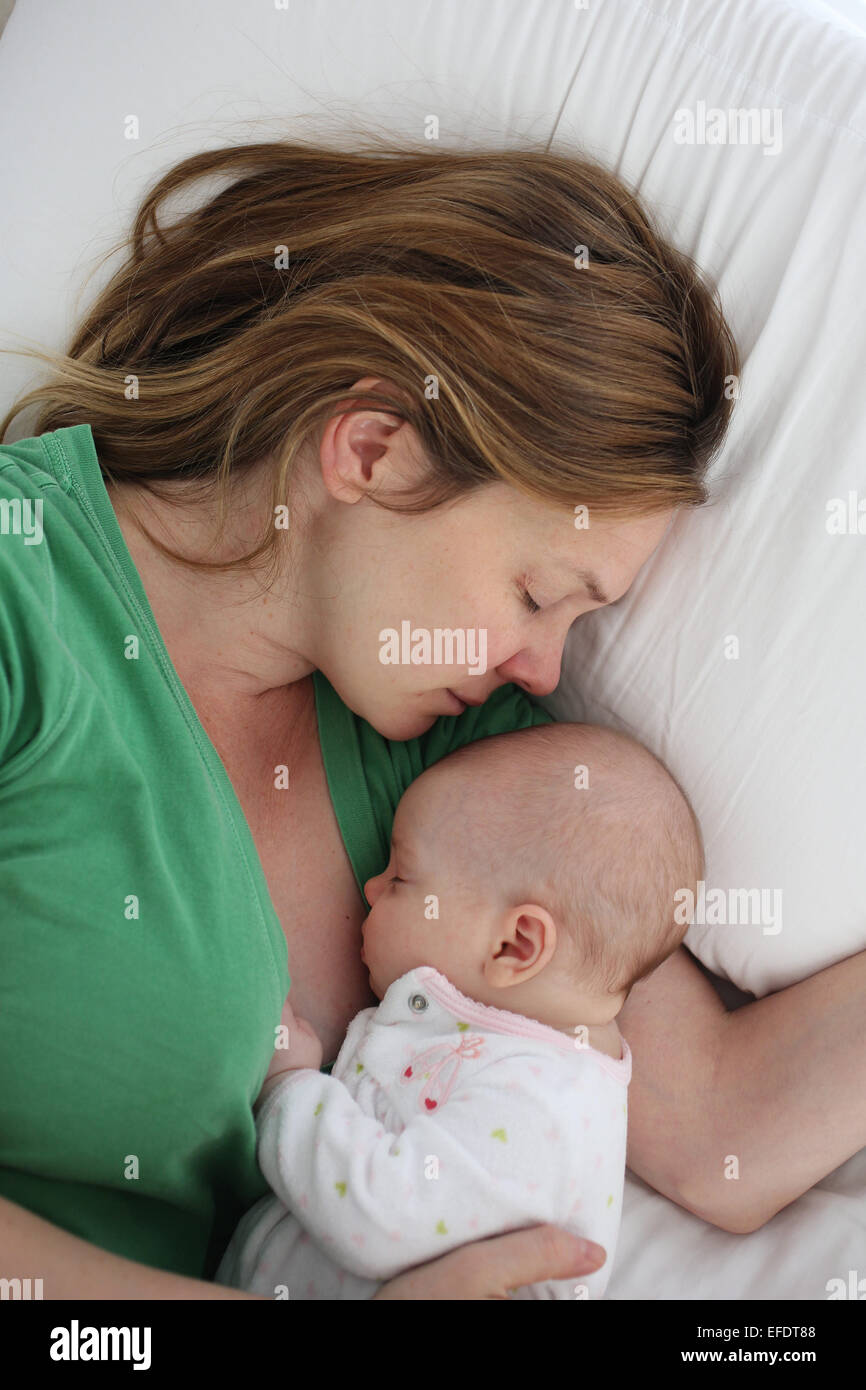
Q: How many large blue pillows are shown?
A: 0